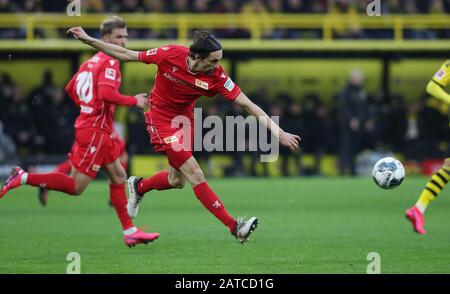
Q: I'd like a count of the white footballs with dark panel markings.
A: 1